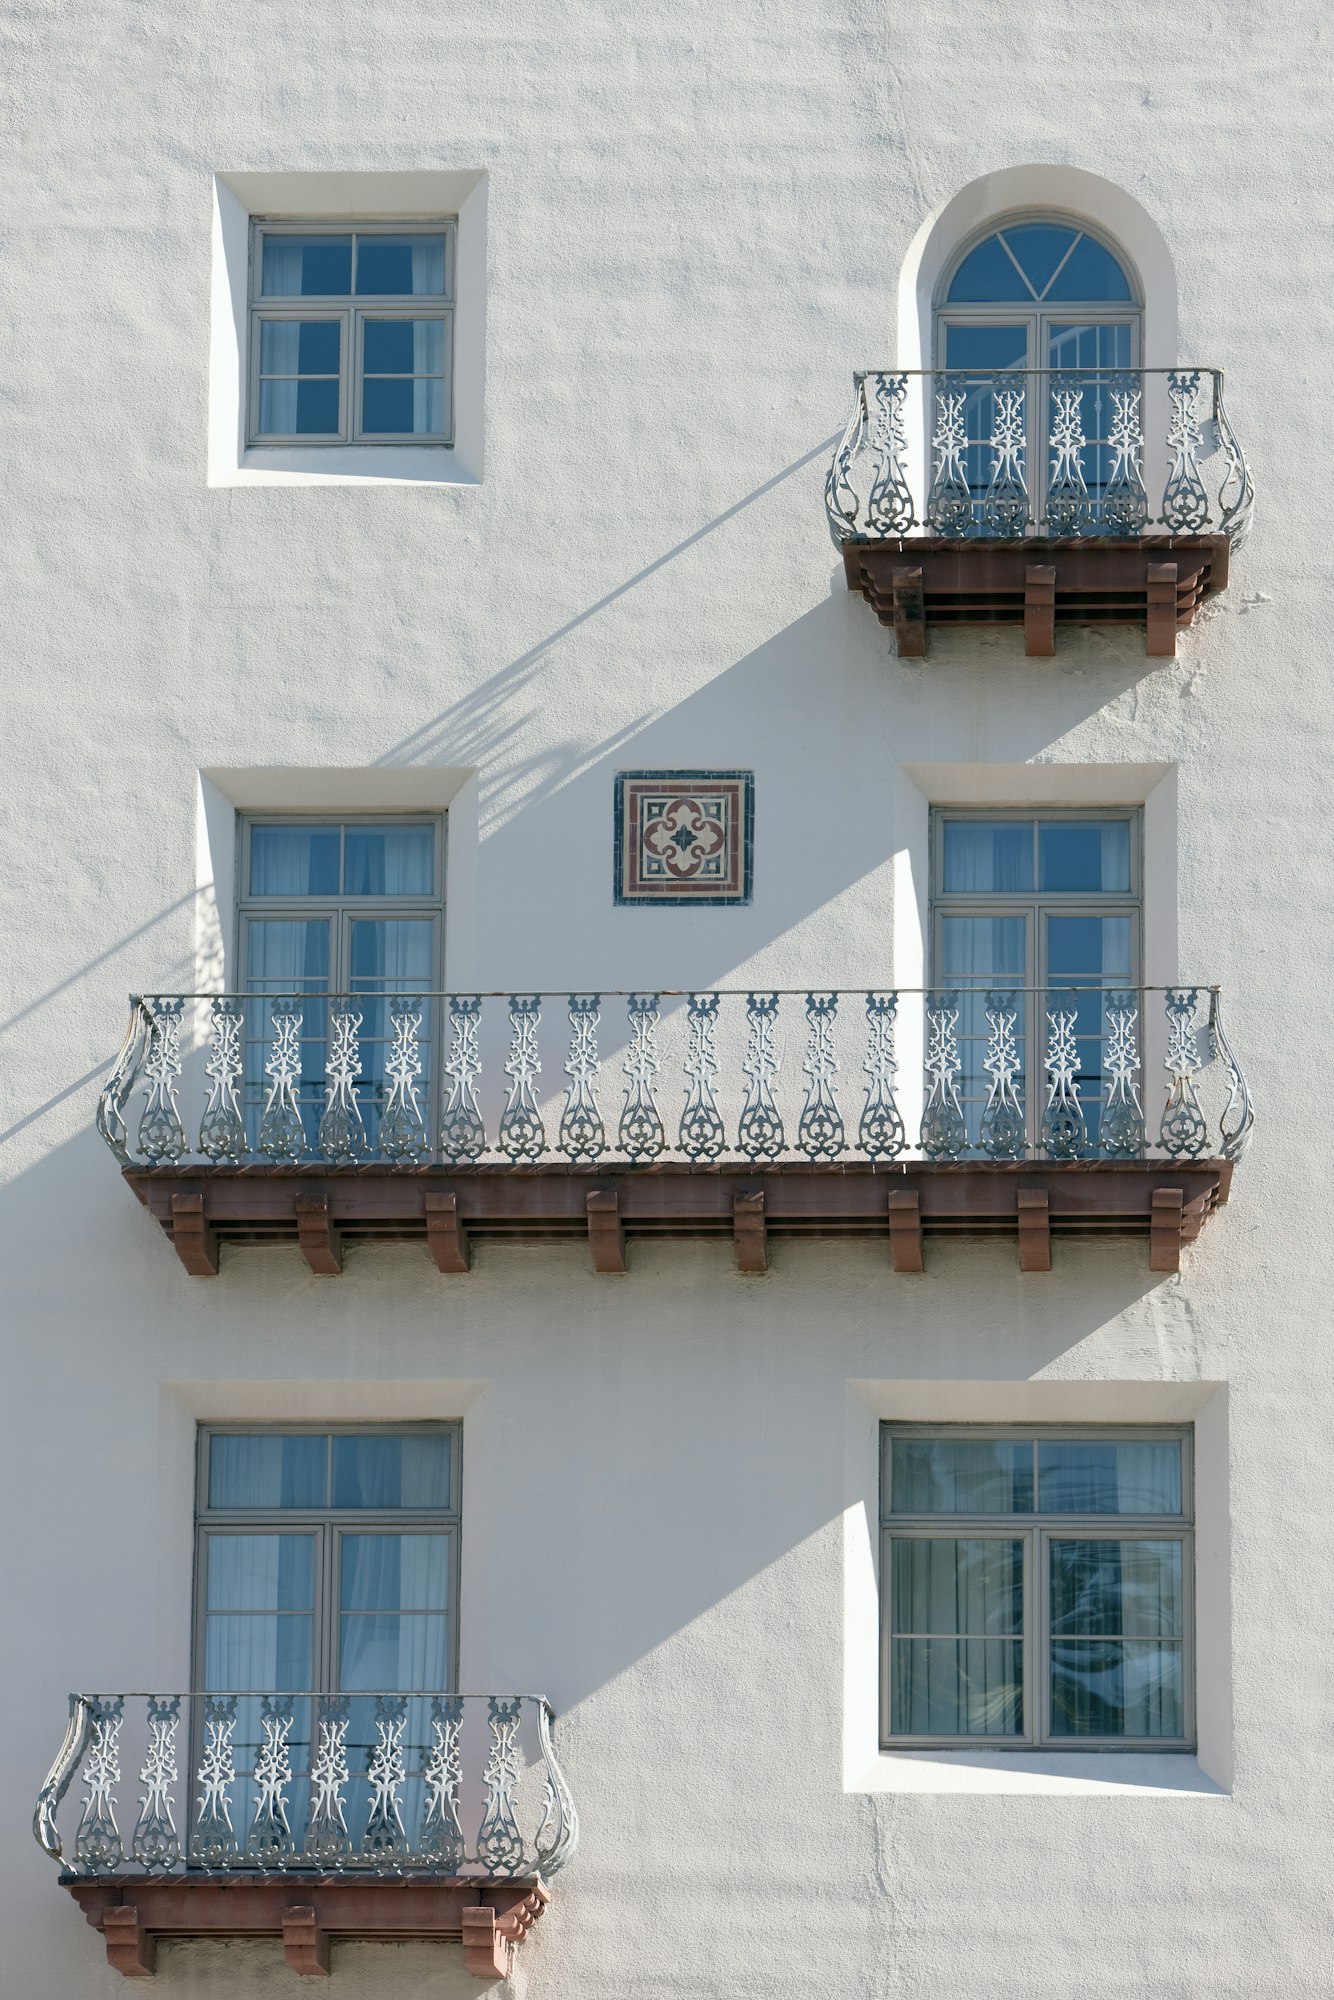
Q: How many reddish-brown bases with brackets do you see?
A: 3